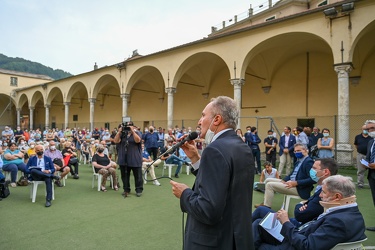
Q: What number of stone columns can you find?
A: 9